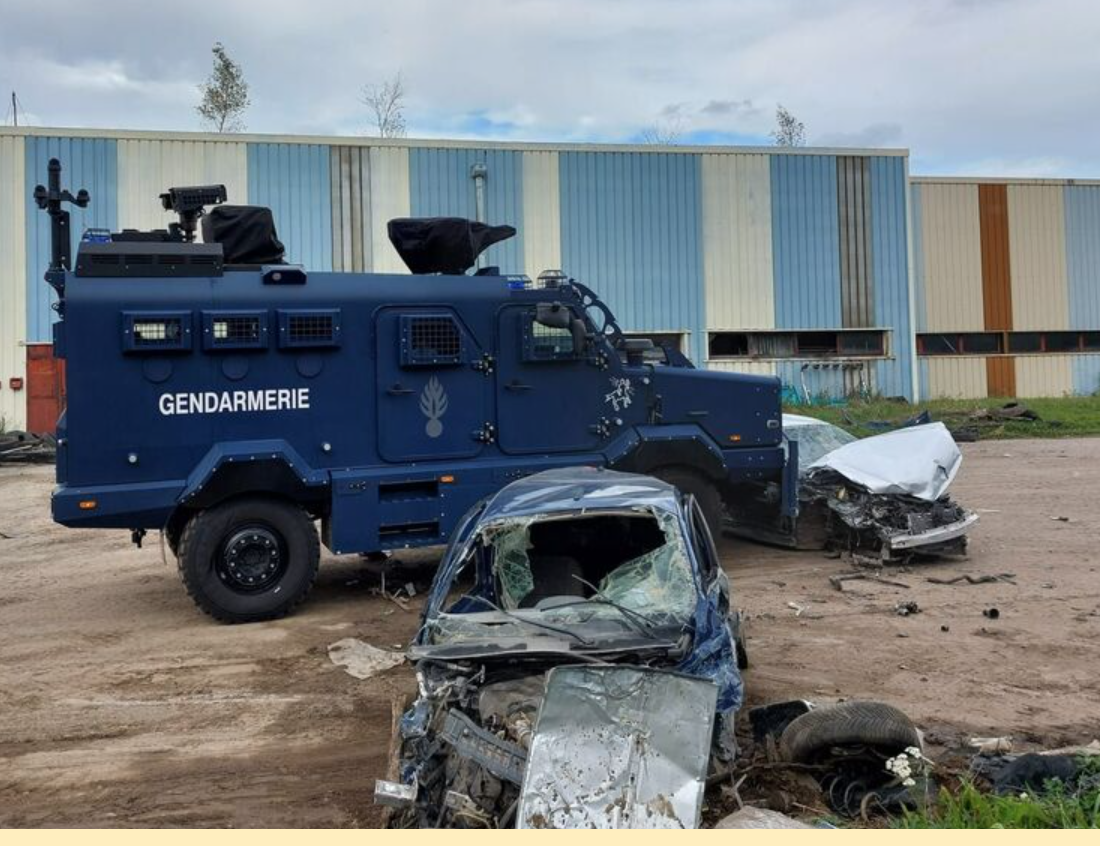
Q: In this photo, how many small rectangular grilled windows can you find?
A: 3